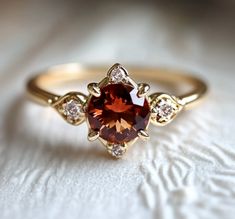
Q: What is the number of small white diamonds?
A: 4